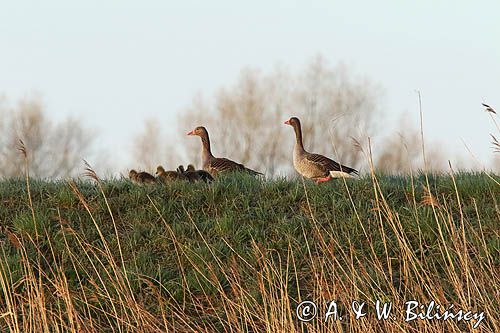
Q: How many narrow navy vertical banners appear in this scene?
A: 0